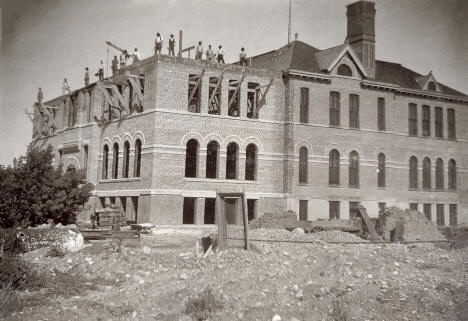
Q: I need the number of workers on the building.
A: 13